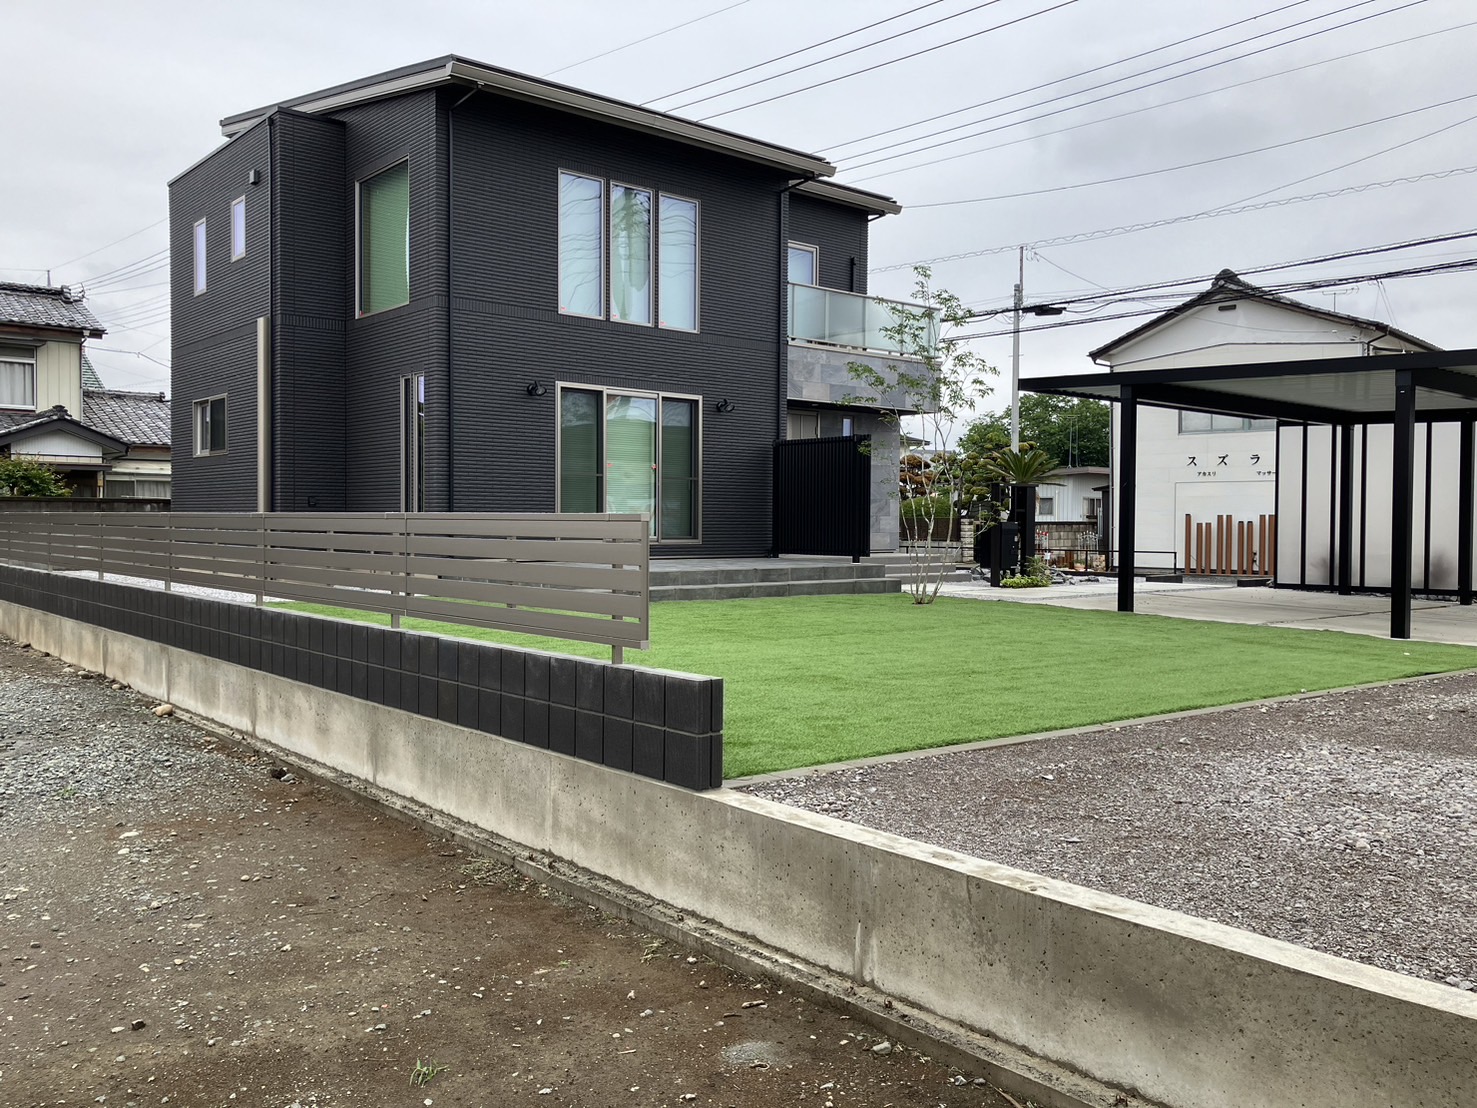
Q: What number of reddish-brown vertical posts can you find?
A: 9